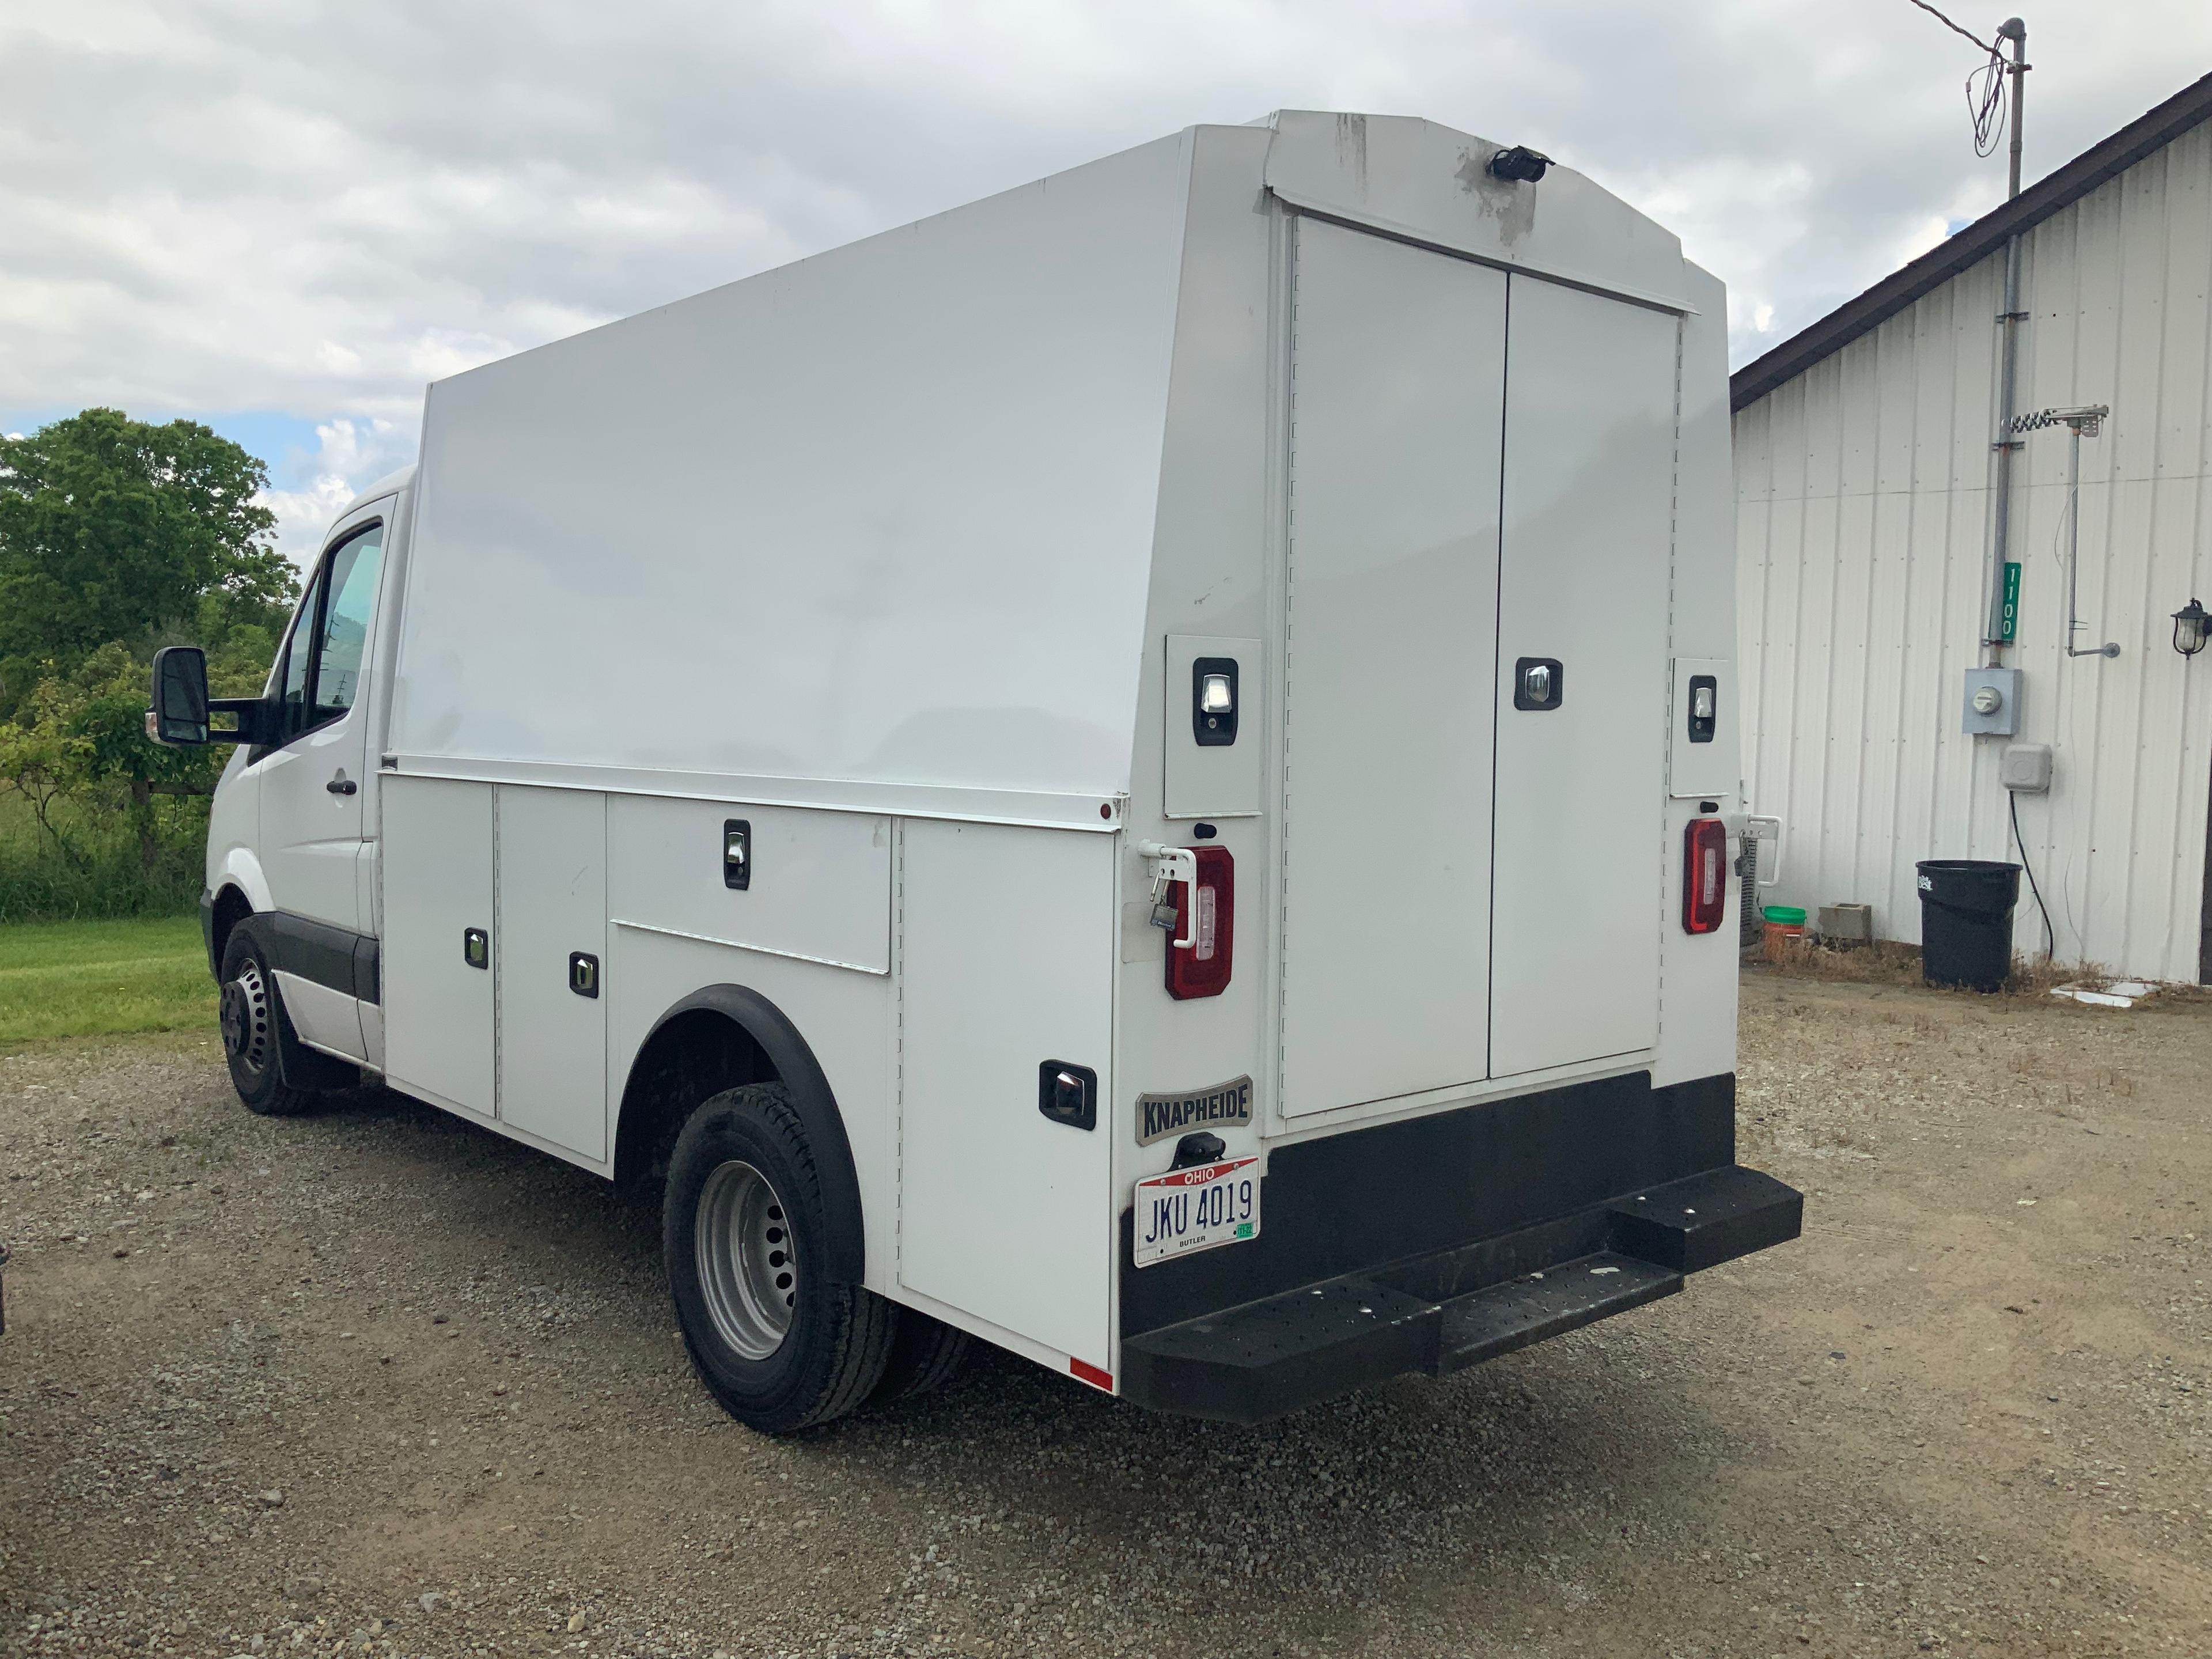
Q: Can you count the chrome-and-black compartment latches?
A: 7